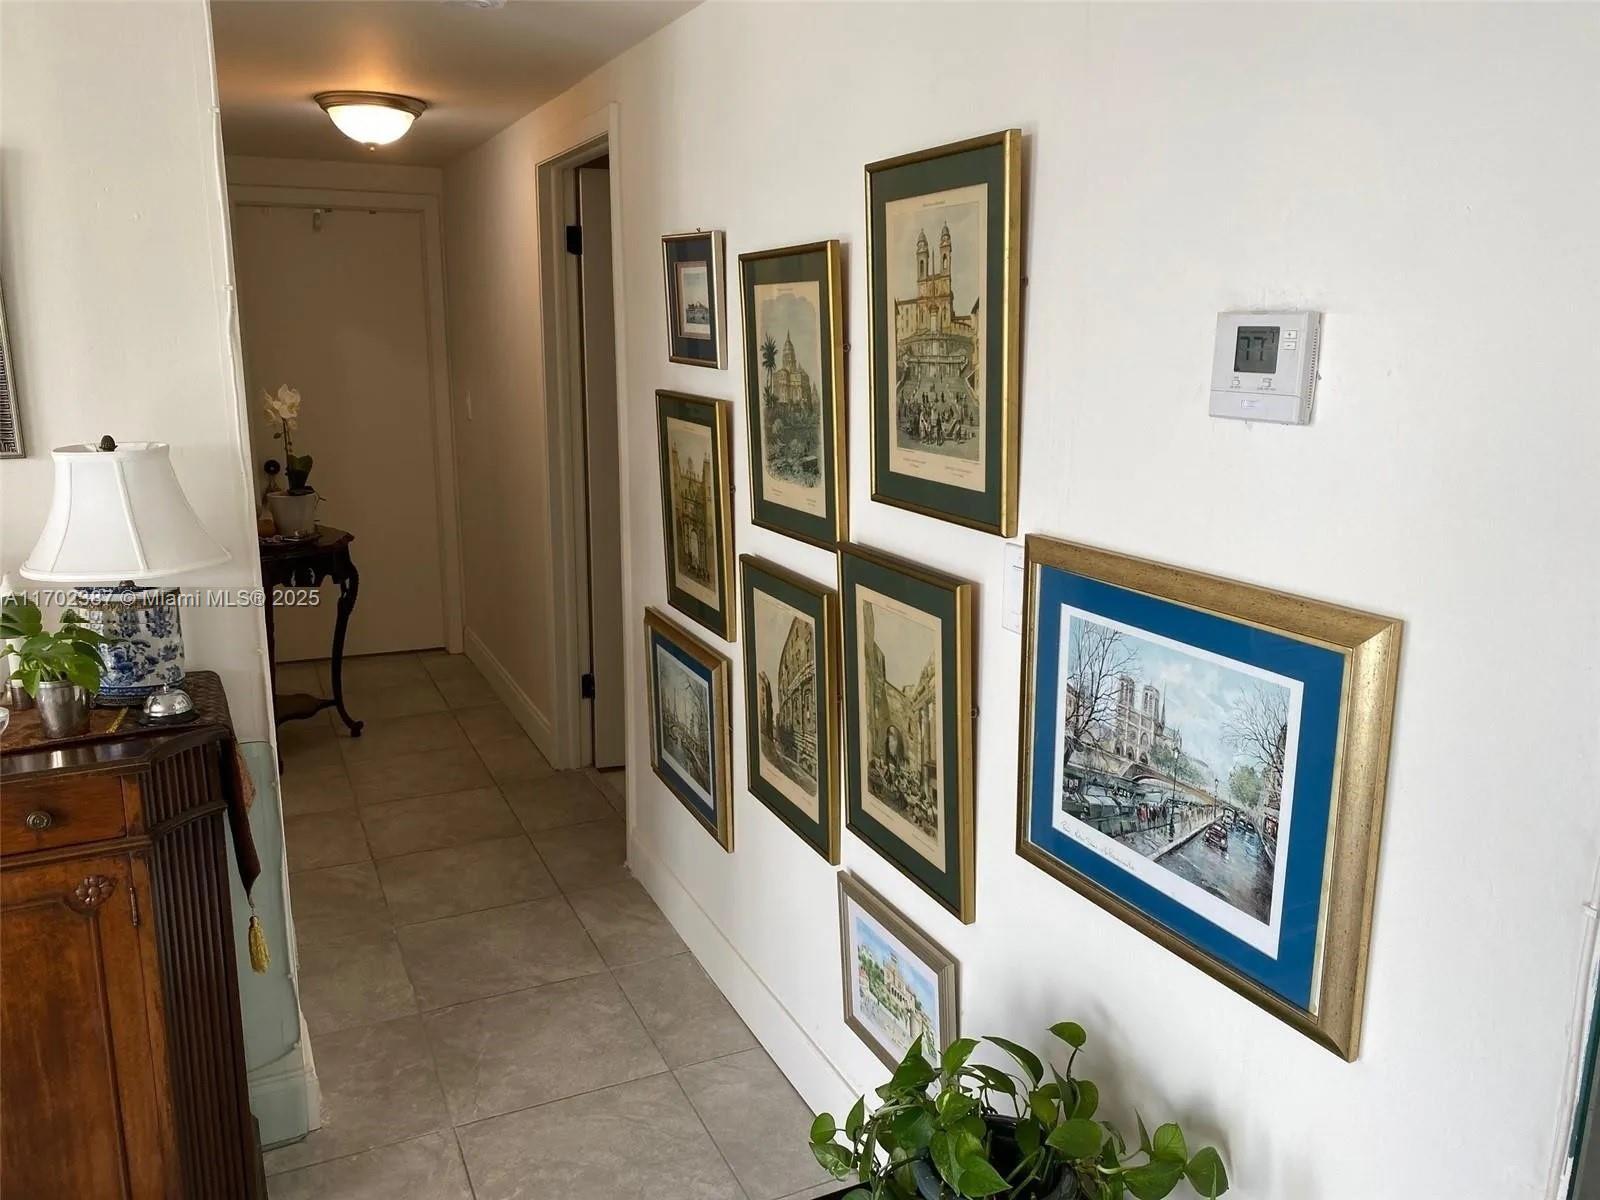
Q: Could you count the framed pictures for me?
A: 9